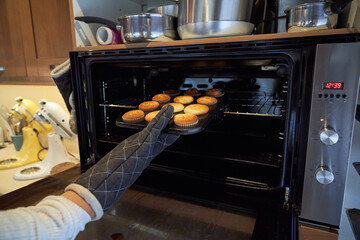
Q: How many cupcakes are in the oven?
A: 12